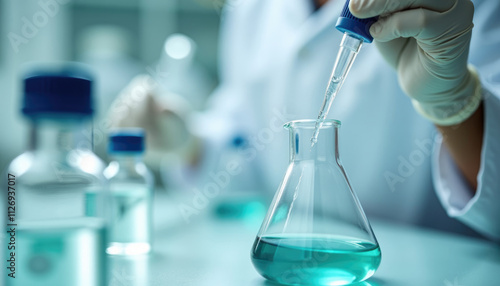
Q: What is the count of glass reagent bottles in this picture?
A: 2